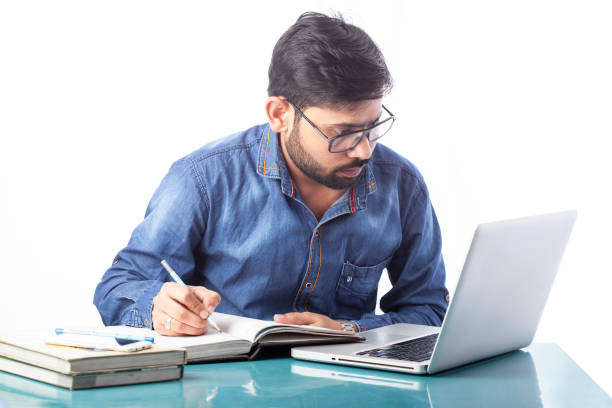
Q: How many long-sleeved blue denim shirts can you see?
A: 1